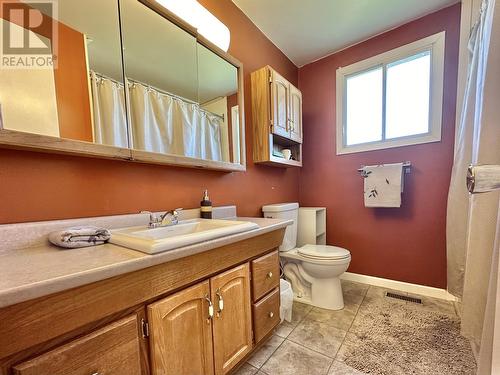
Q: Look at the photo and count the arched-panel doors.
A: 4